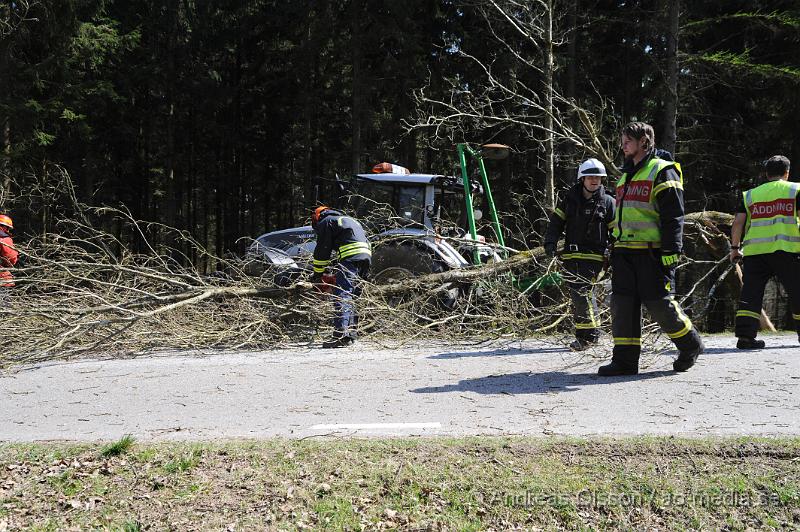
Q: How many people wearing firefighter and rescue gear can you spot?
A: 5